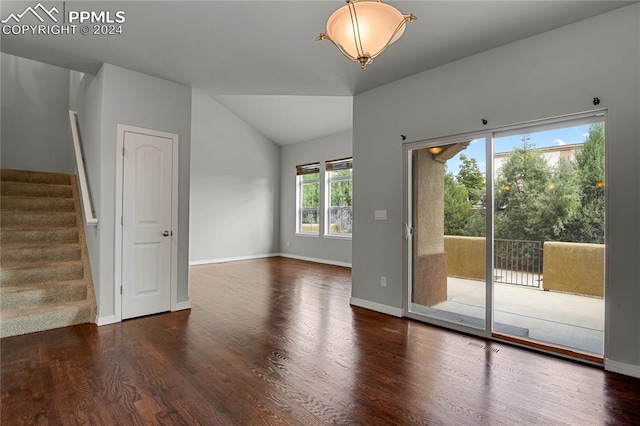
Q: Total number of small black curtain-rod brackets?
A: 3